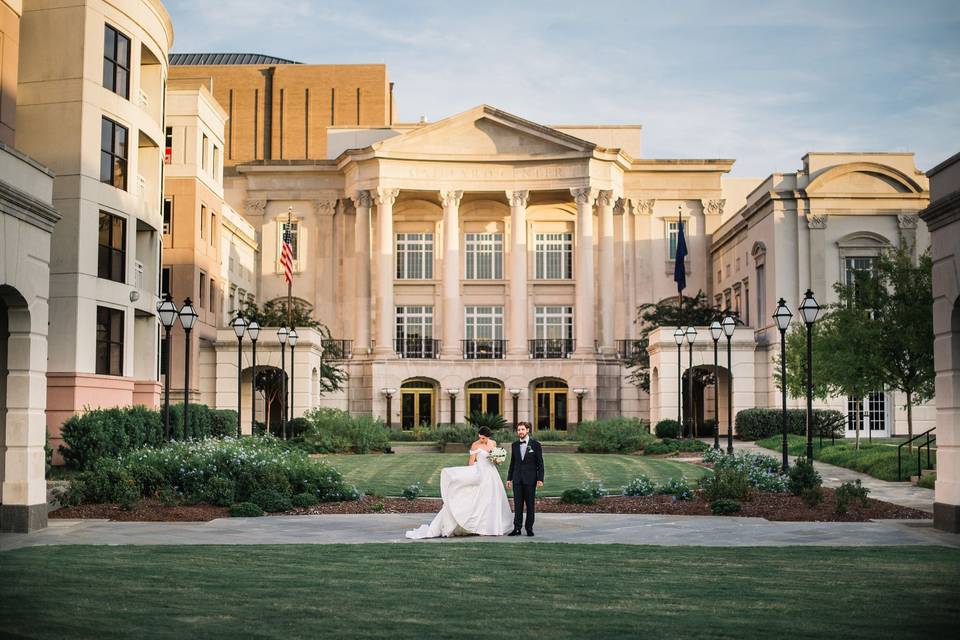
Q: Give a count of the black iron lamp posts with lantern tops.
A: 12